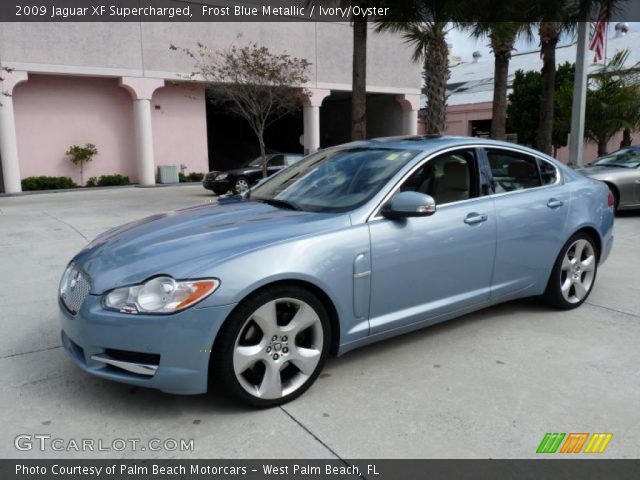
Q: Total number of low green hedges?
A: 3